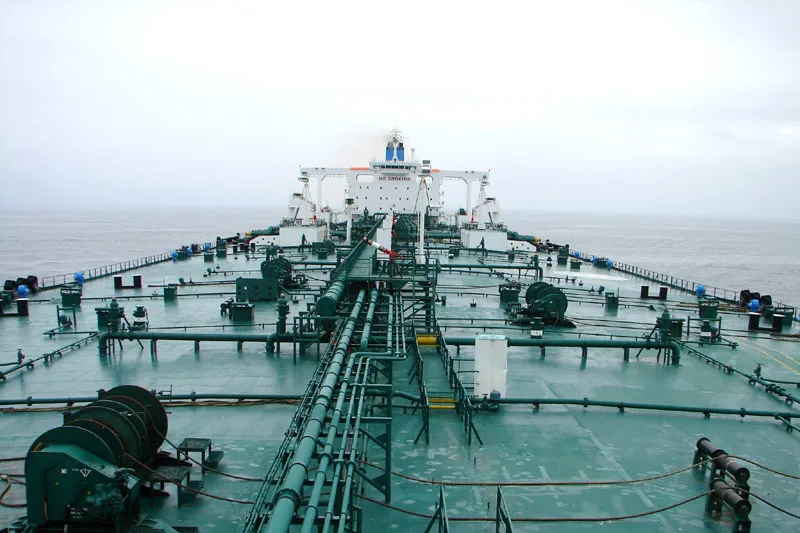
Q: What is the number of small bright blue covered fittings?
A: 10